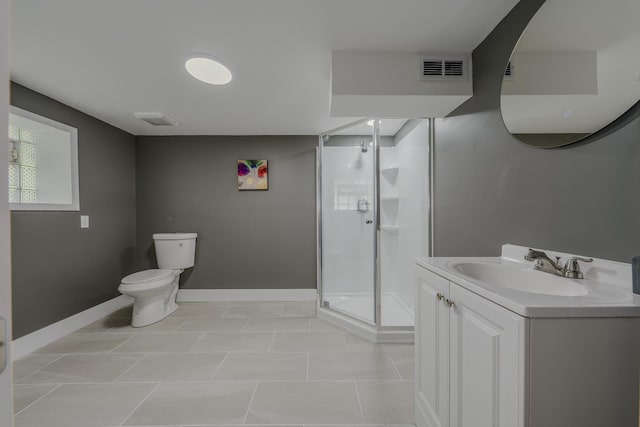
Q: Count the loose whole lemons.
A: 0